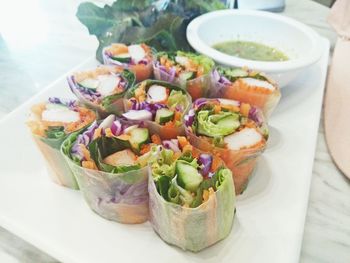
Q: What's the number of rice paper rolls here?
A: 9